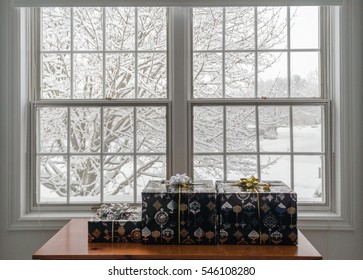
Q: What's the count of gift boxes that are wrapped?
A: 3